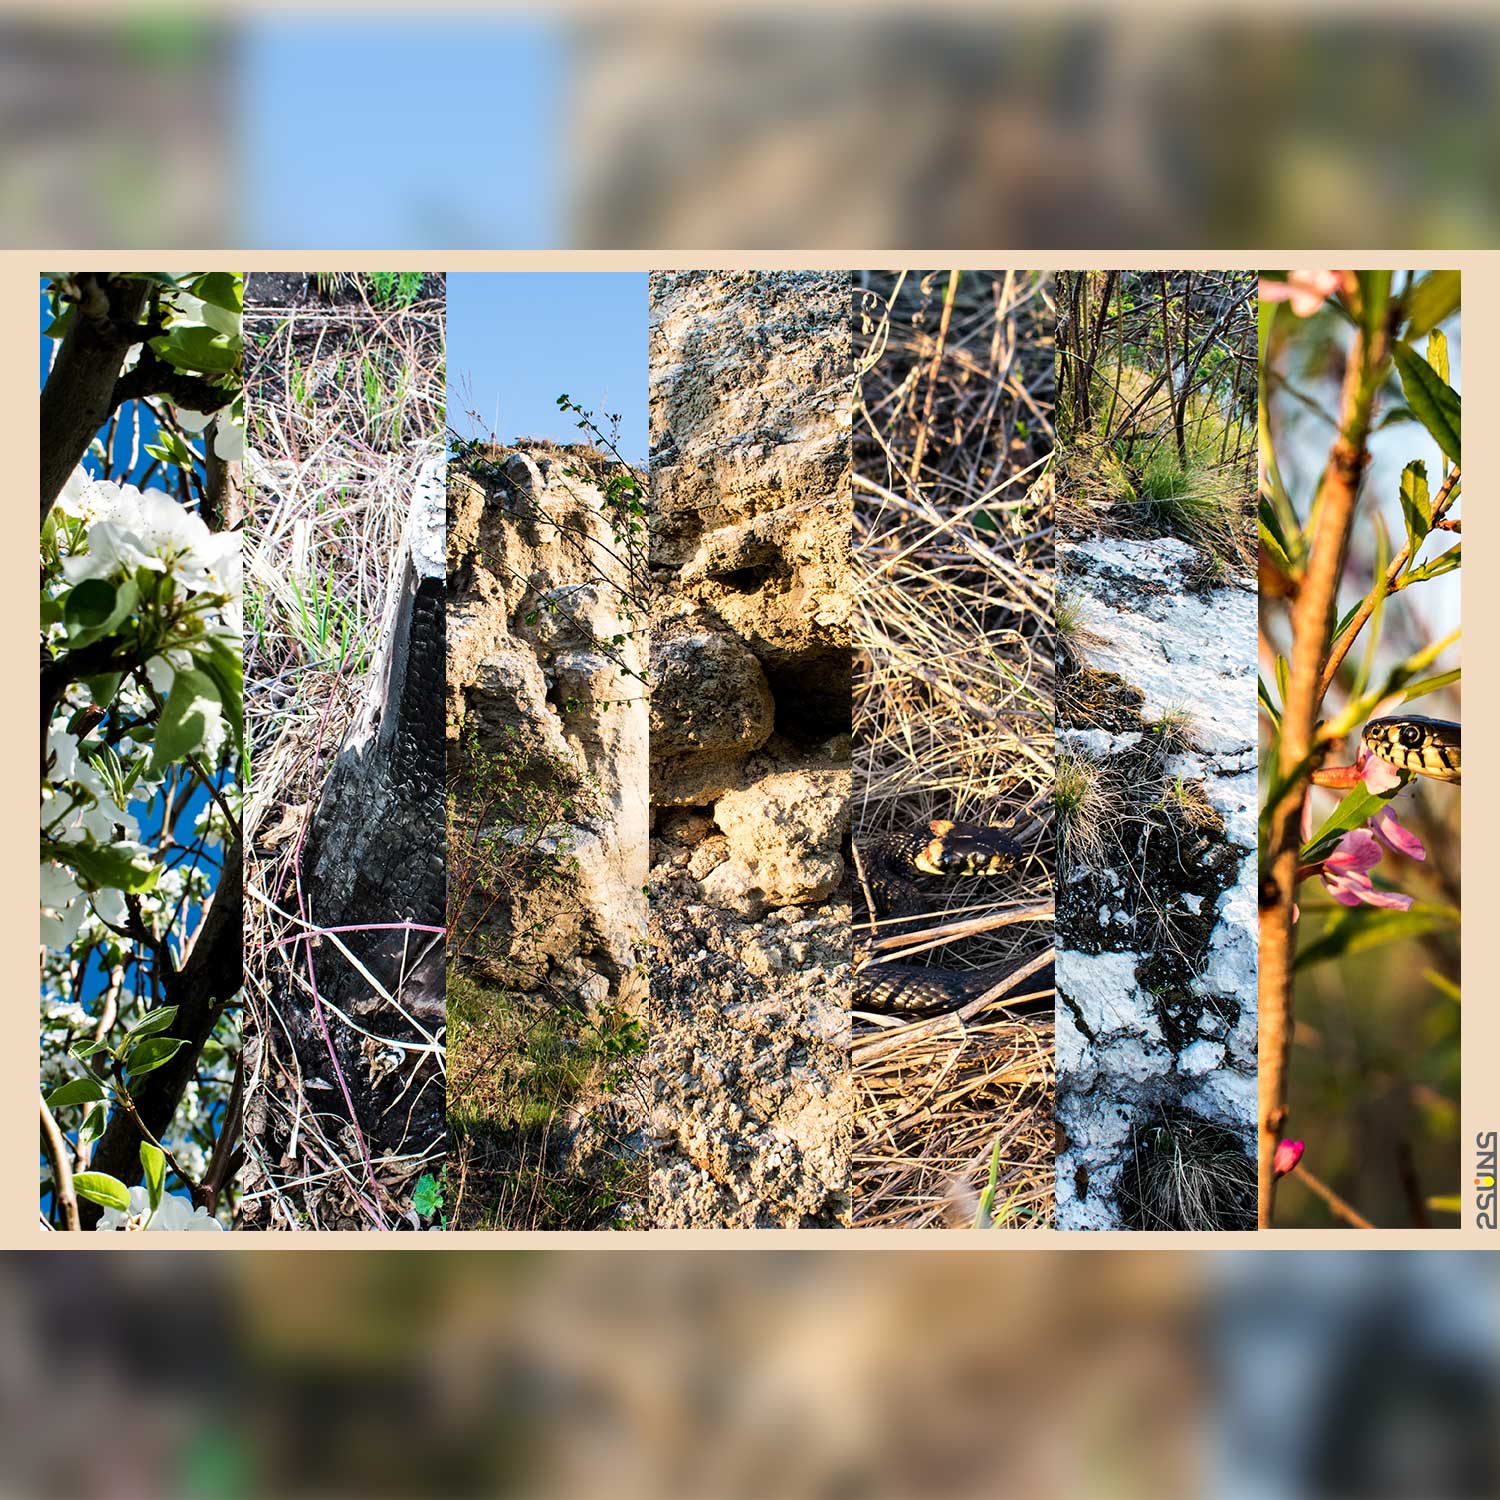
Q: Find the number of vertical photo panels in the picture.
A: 7